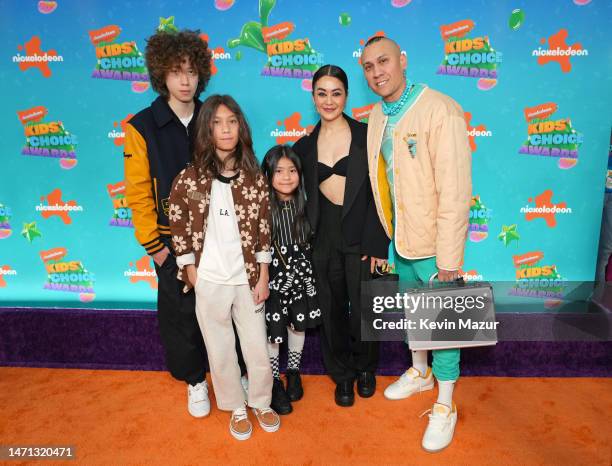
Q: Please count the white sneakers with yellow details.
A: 2